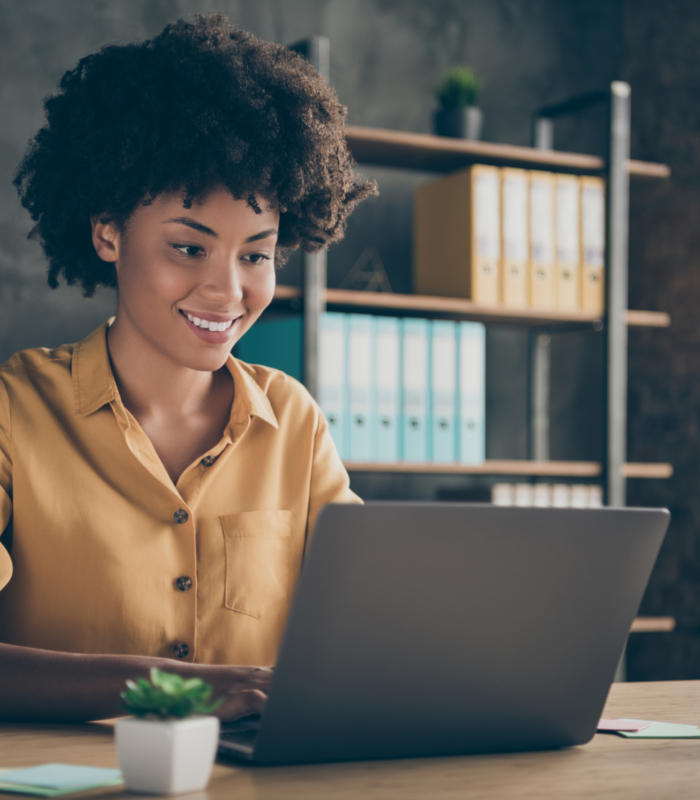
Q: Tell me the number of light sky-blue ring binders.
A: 6